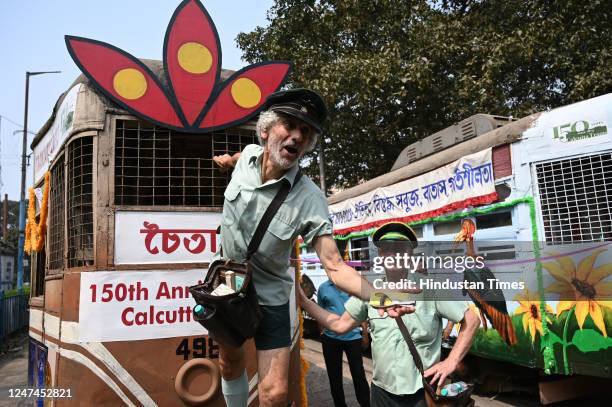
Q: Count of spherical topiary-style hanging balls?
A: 0